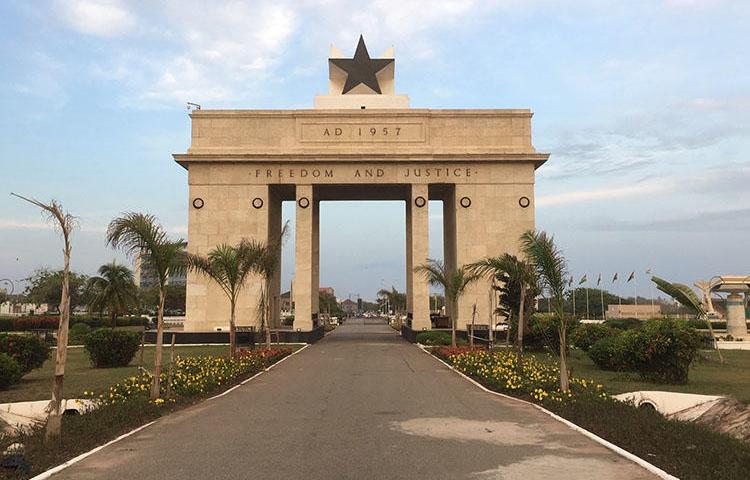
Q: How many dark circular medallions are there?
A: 6